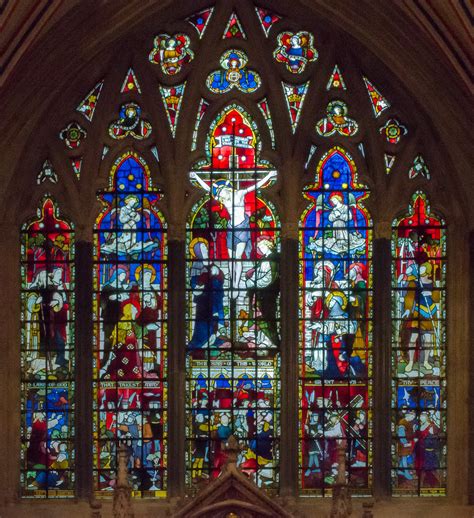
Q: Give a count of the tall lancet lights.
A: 5